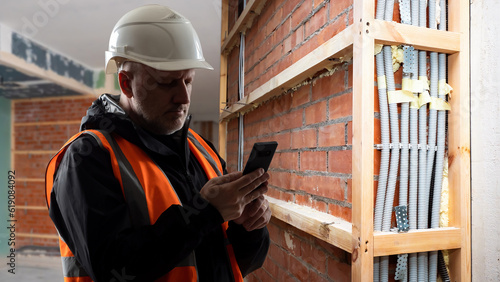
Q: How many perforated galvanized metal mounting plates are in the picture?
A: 4